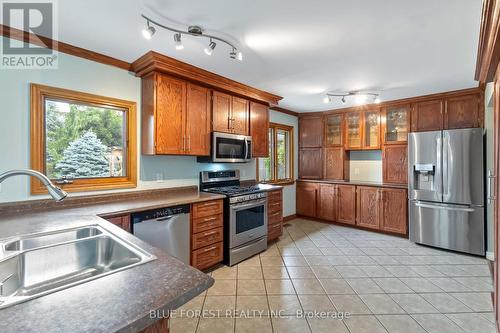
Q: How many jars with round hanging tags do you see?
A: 0